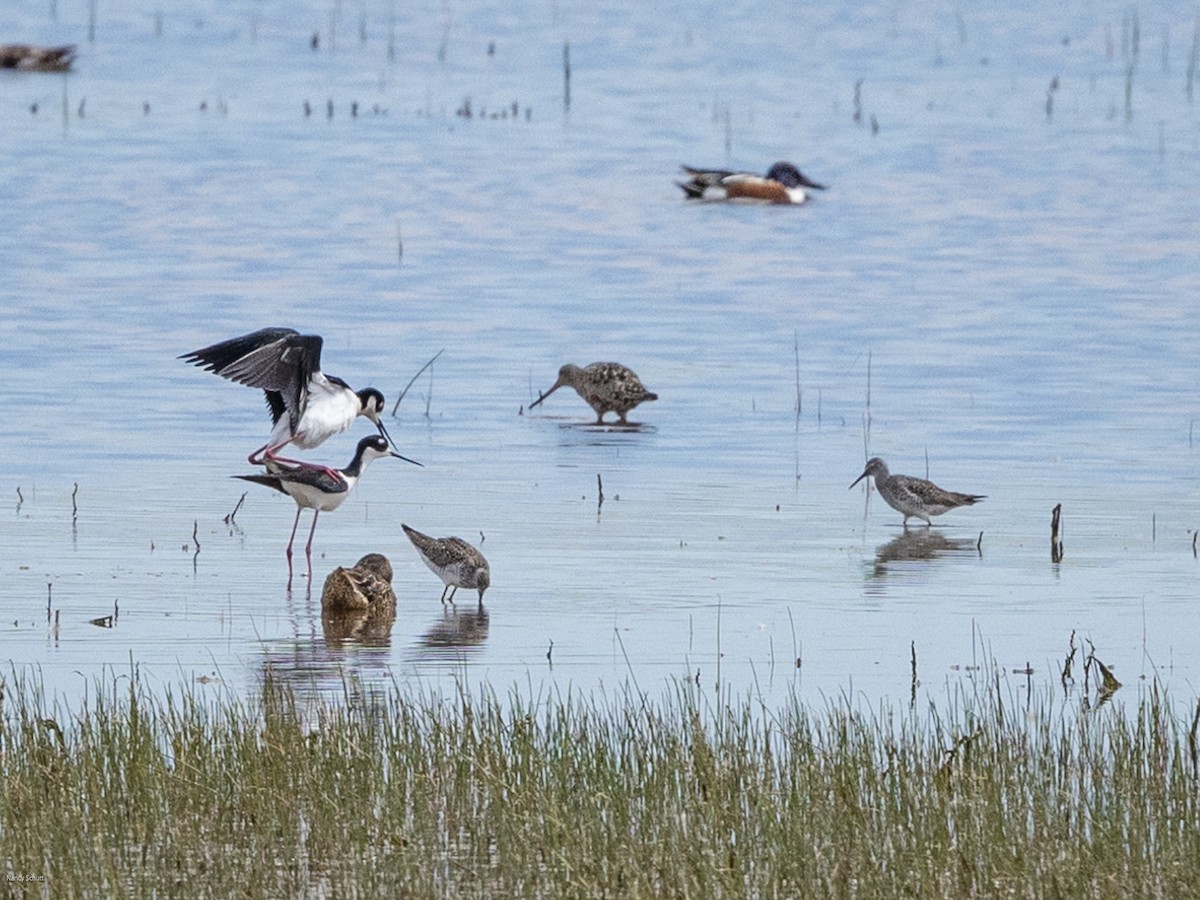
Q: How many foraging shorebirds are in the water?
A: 3